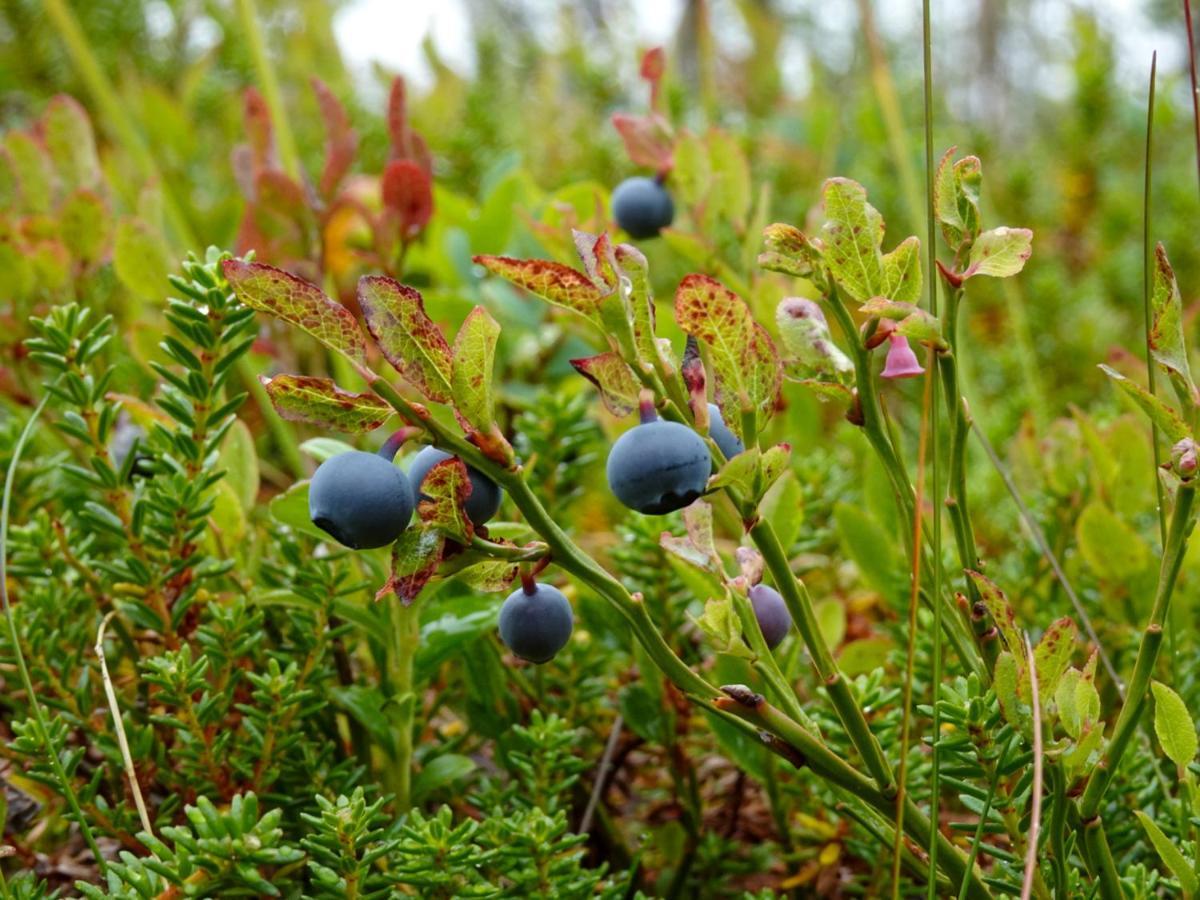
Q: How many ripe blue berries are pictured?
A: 7